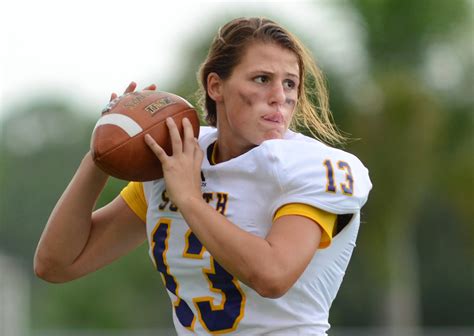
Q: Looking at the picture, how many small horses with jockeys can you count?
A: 0